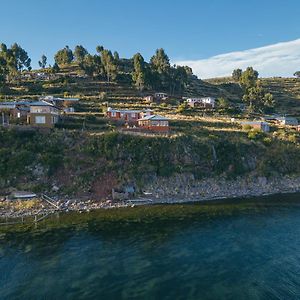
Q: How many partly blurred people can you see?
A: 0